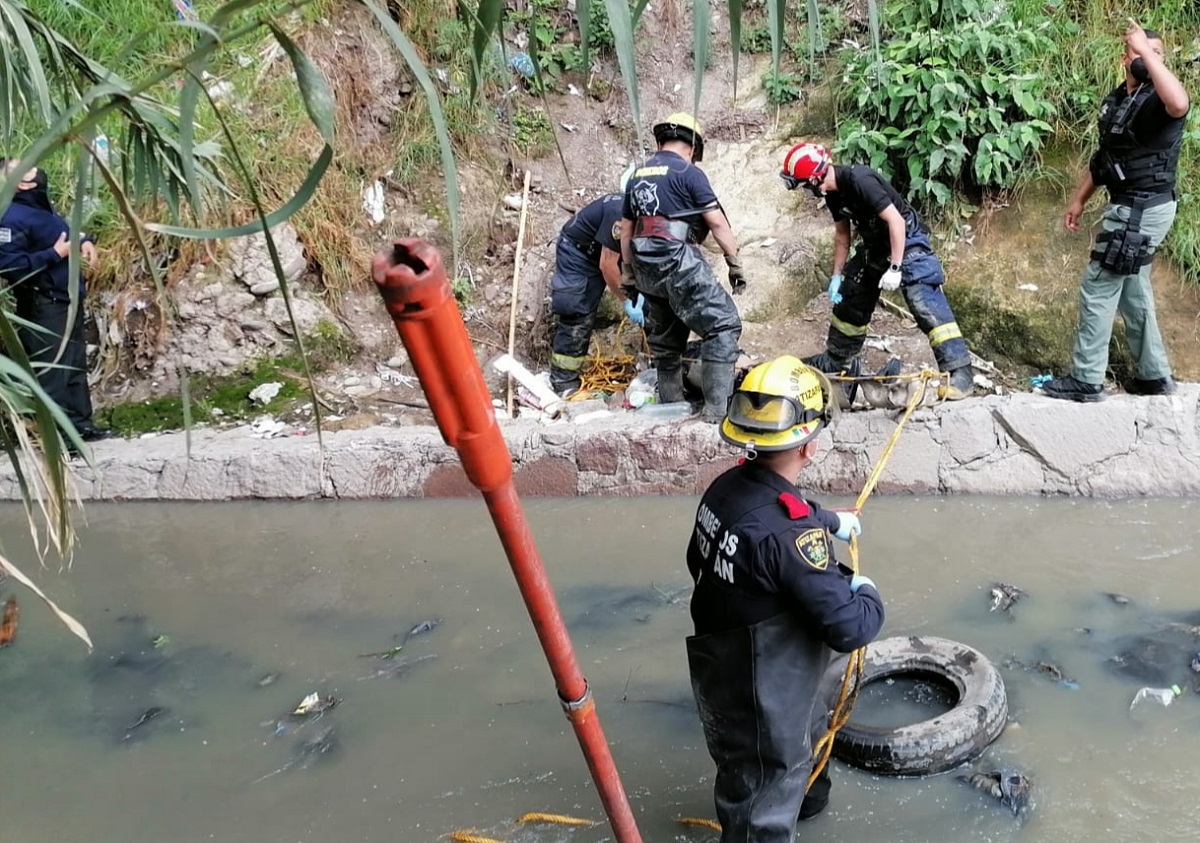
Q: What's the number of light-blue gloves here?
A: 4